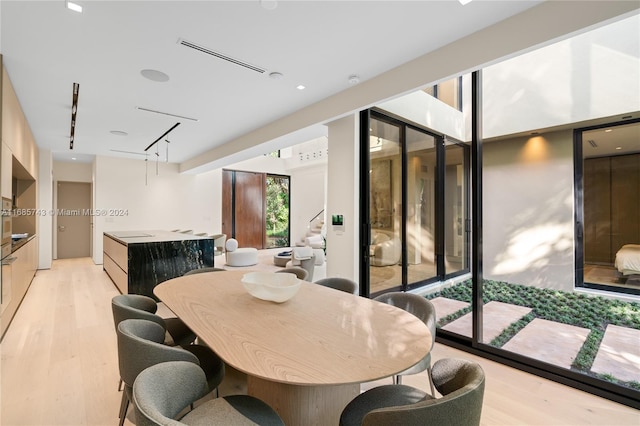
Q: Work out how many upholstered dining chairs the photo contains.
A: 8